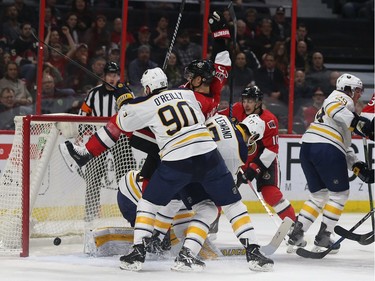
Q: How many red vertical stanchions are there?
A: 4